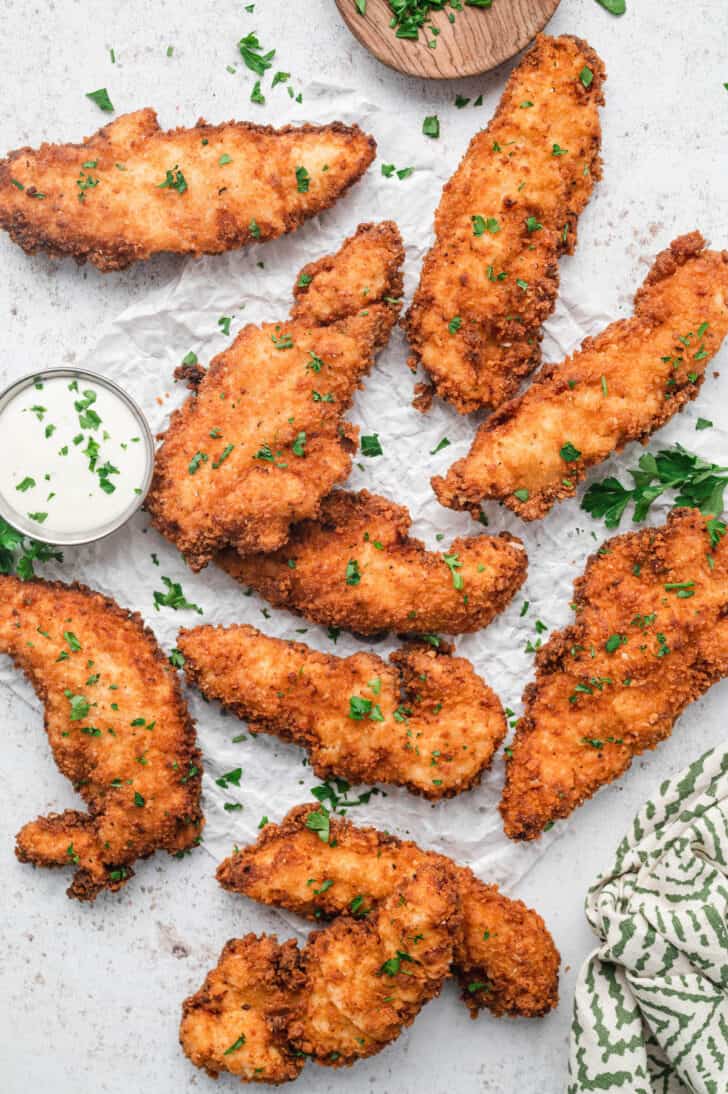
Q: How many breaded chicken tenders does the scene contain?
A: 10